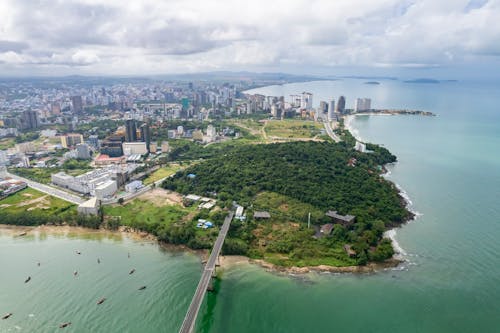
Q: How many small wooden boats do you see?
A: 11